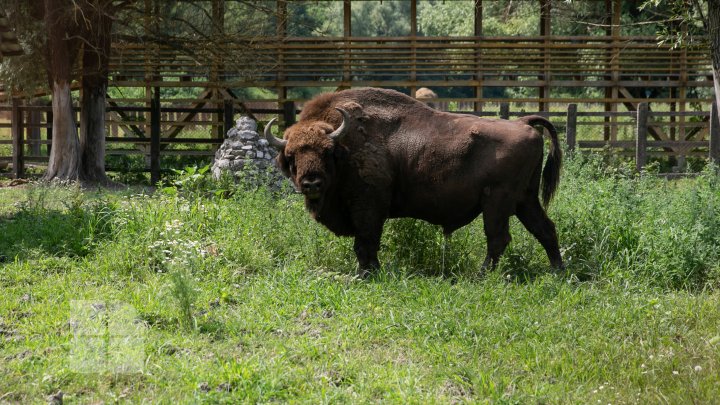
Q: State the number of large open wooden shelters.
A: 1